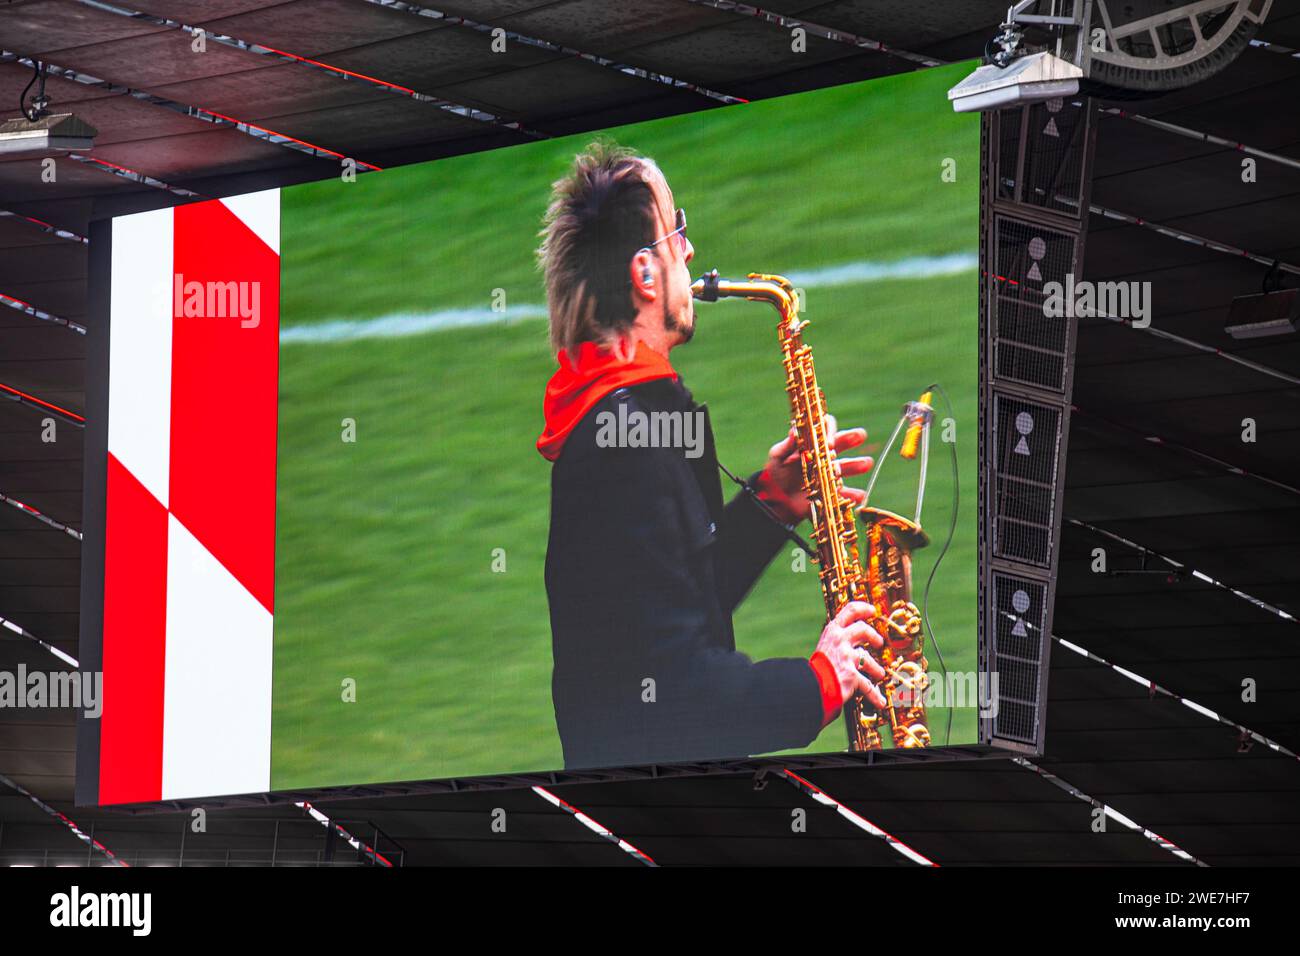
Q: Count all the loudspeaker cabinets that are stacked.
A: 4